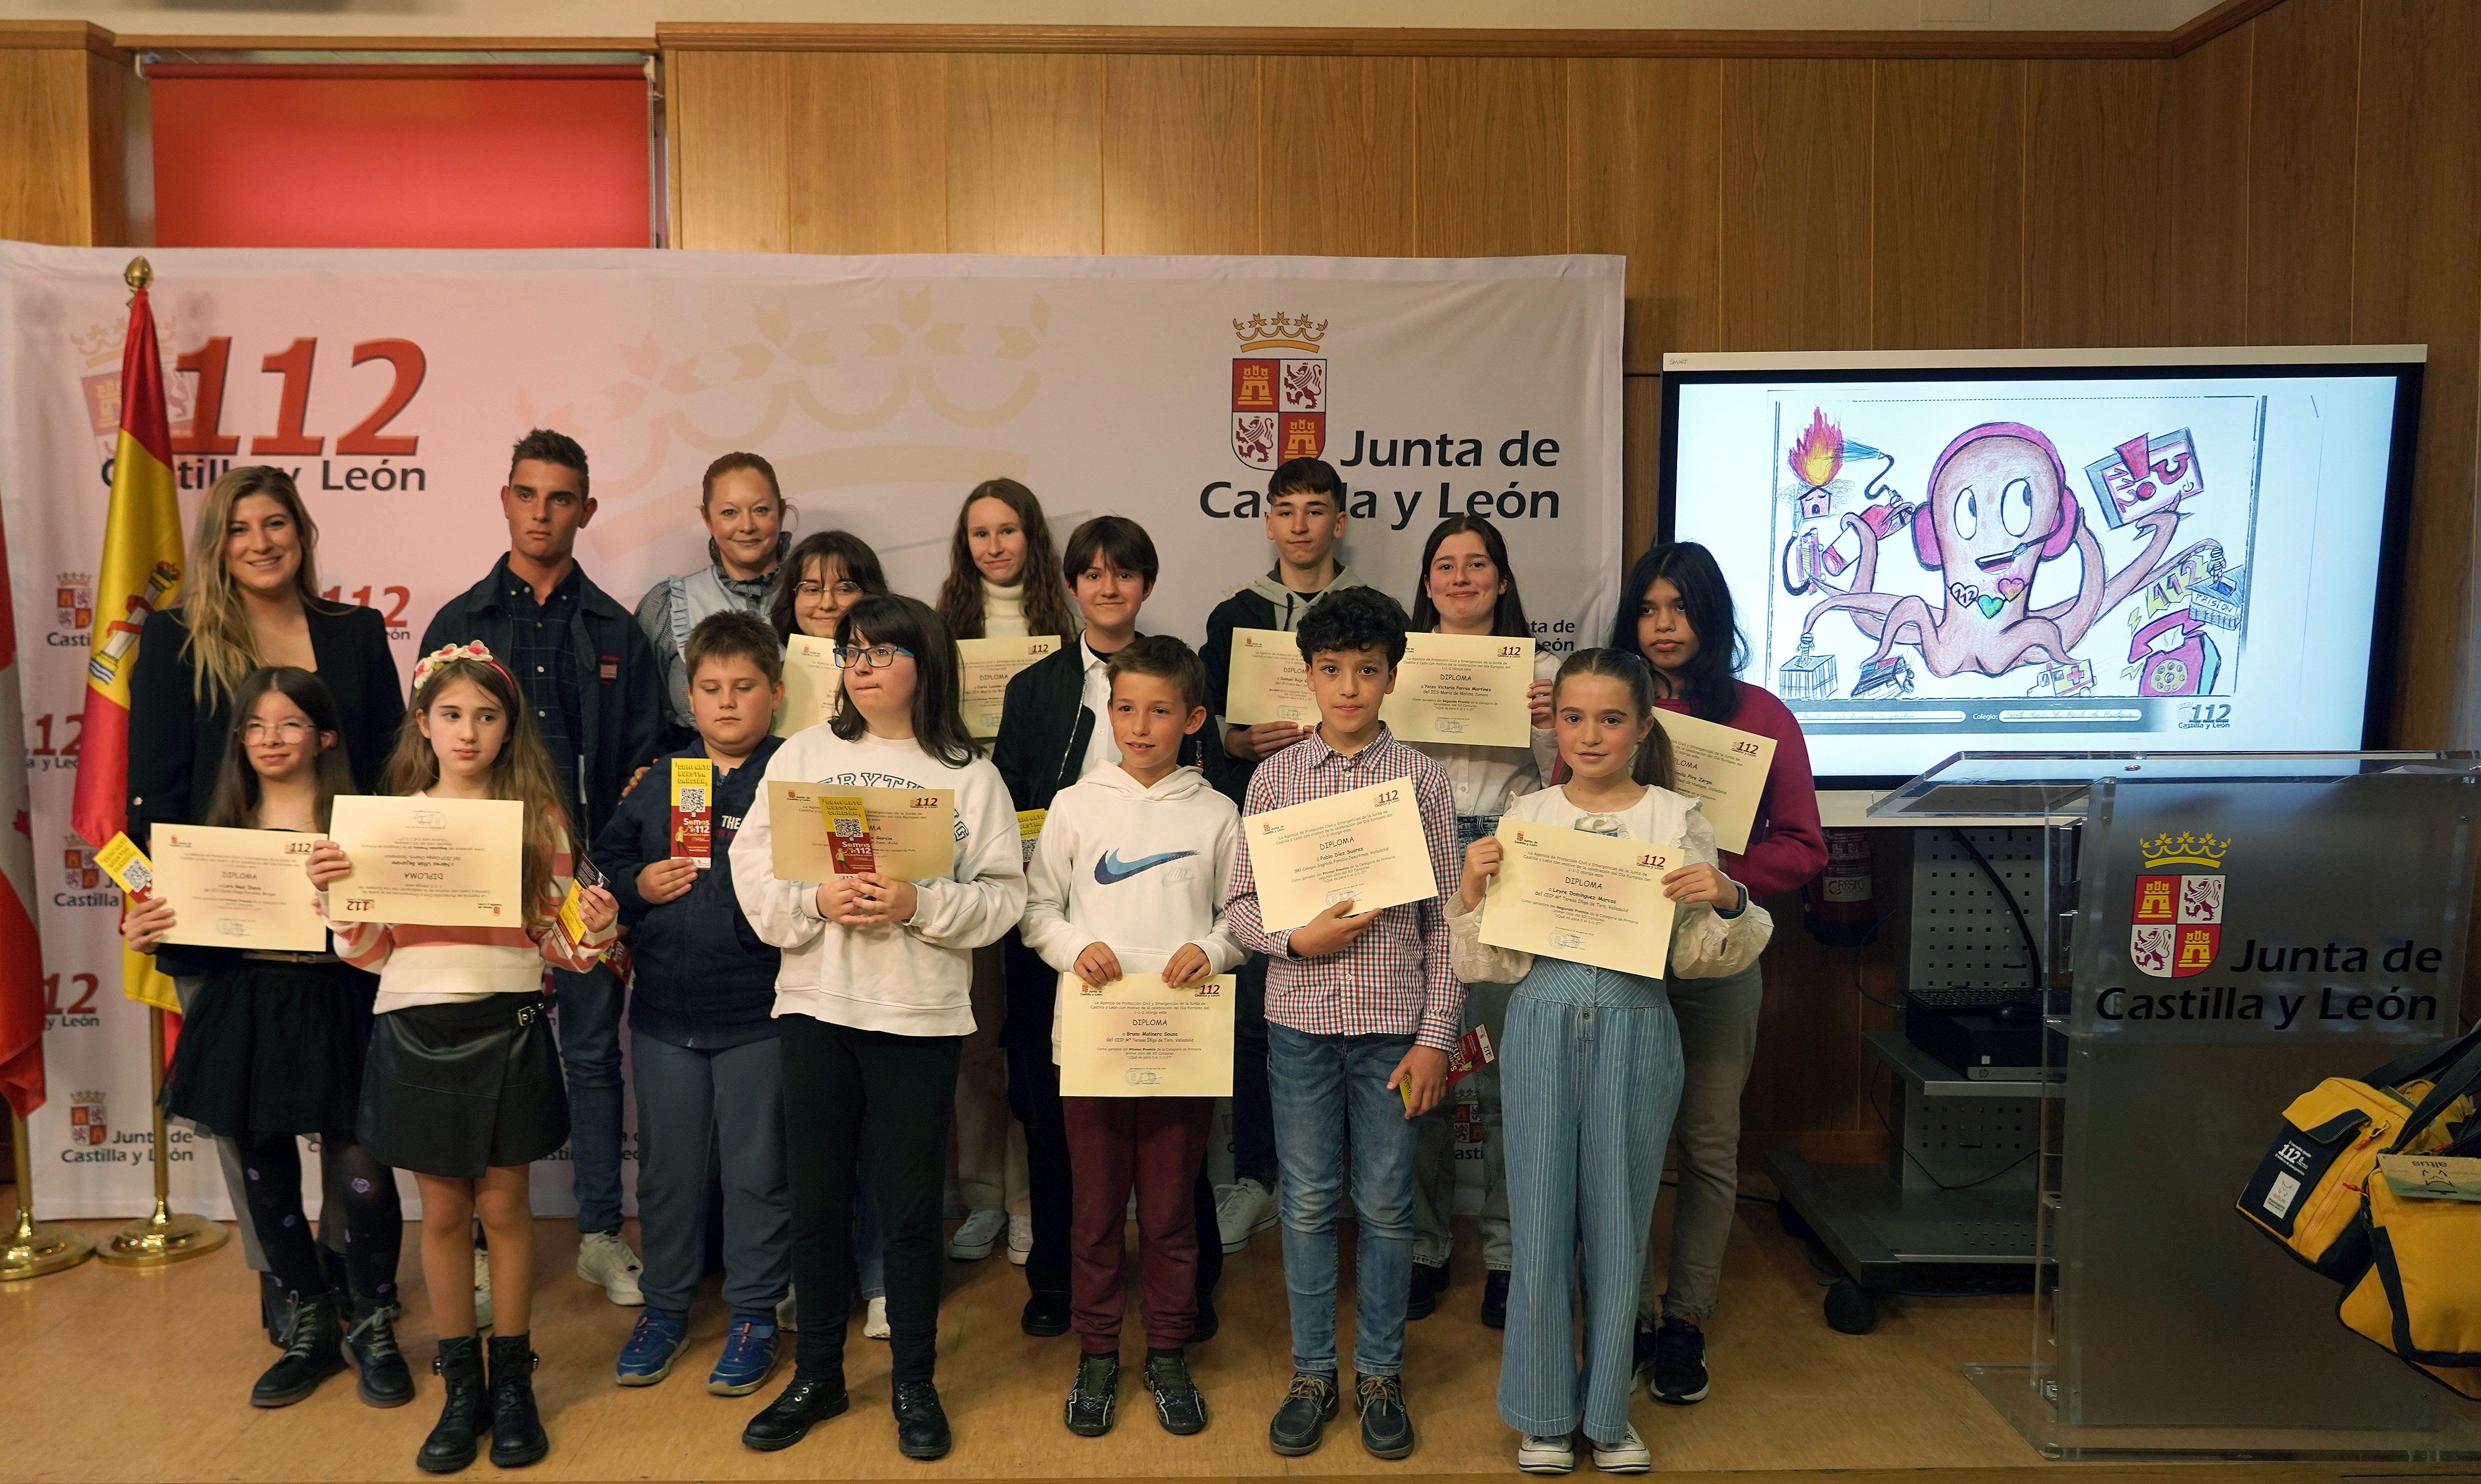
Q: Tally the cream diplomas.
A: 11